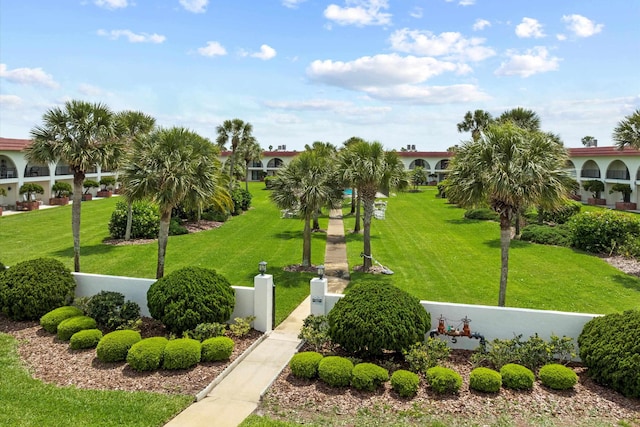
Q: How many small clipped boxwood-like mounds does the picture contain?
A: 15